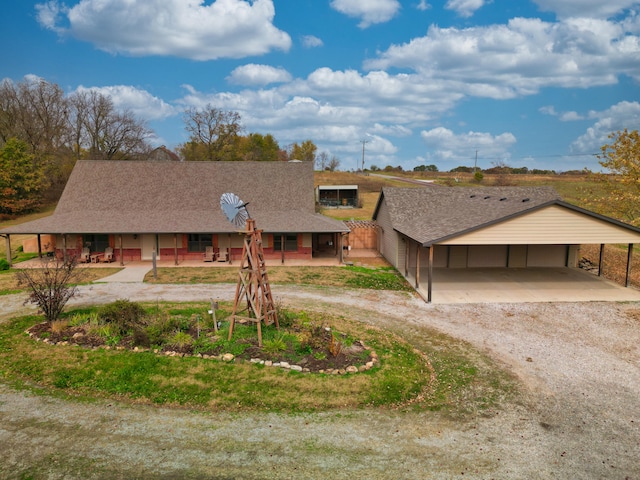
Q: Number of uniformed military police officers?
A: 0